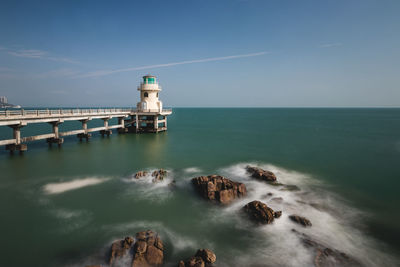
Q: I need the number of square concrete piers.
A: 5